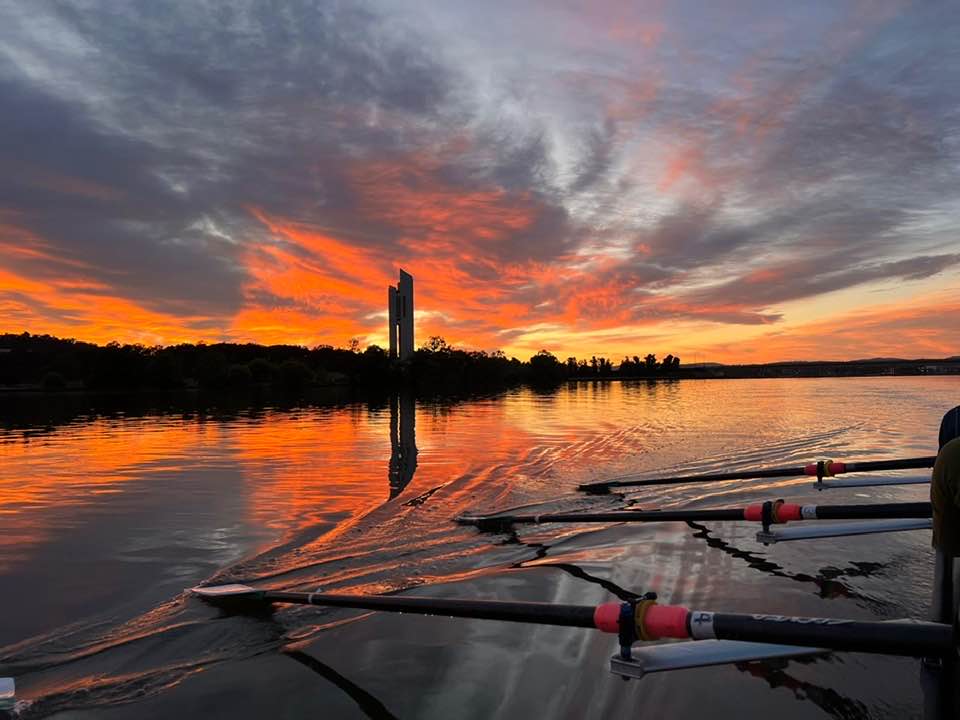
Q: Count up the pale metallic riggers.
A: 3